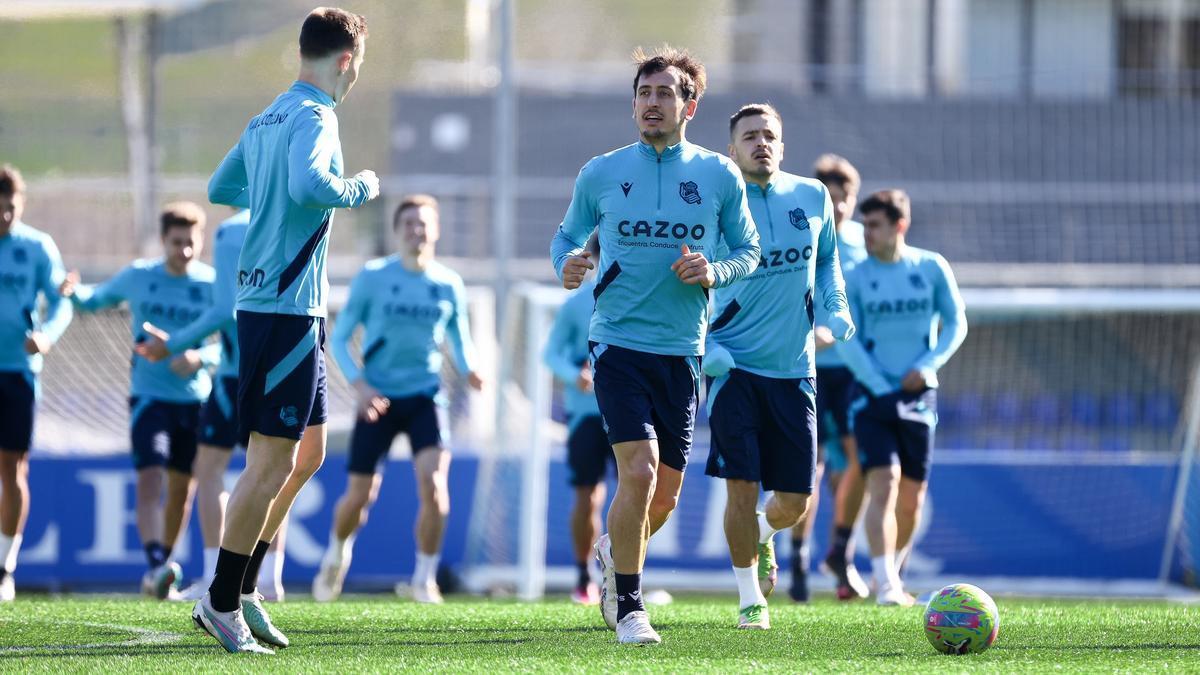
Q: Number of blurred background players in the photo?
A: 7